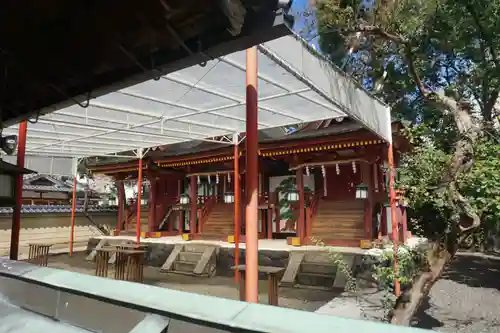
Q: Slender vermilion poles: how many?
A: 6